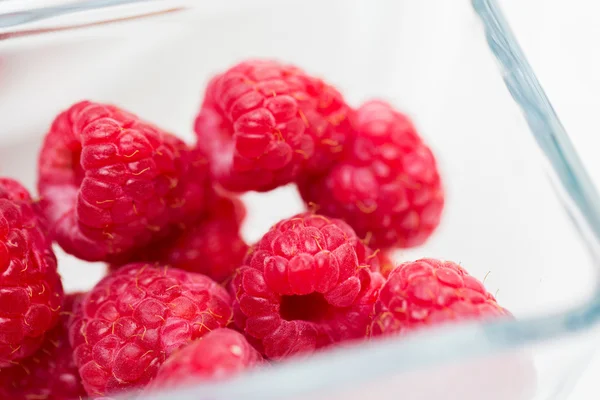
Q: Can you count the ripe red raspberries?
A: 10